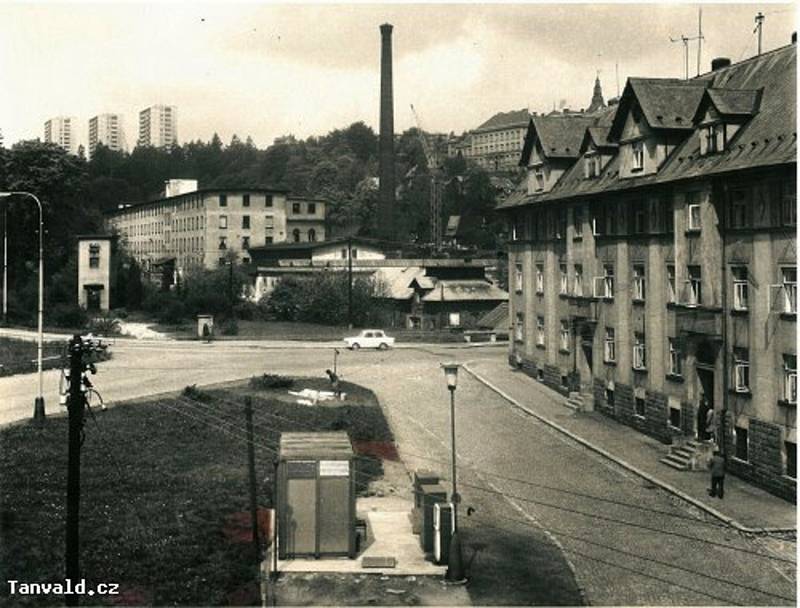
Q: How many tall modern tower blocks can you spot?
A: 3